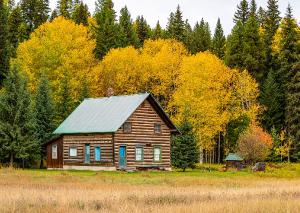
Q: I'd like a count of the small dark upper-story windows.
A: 2